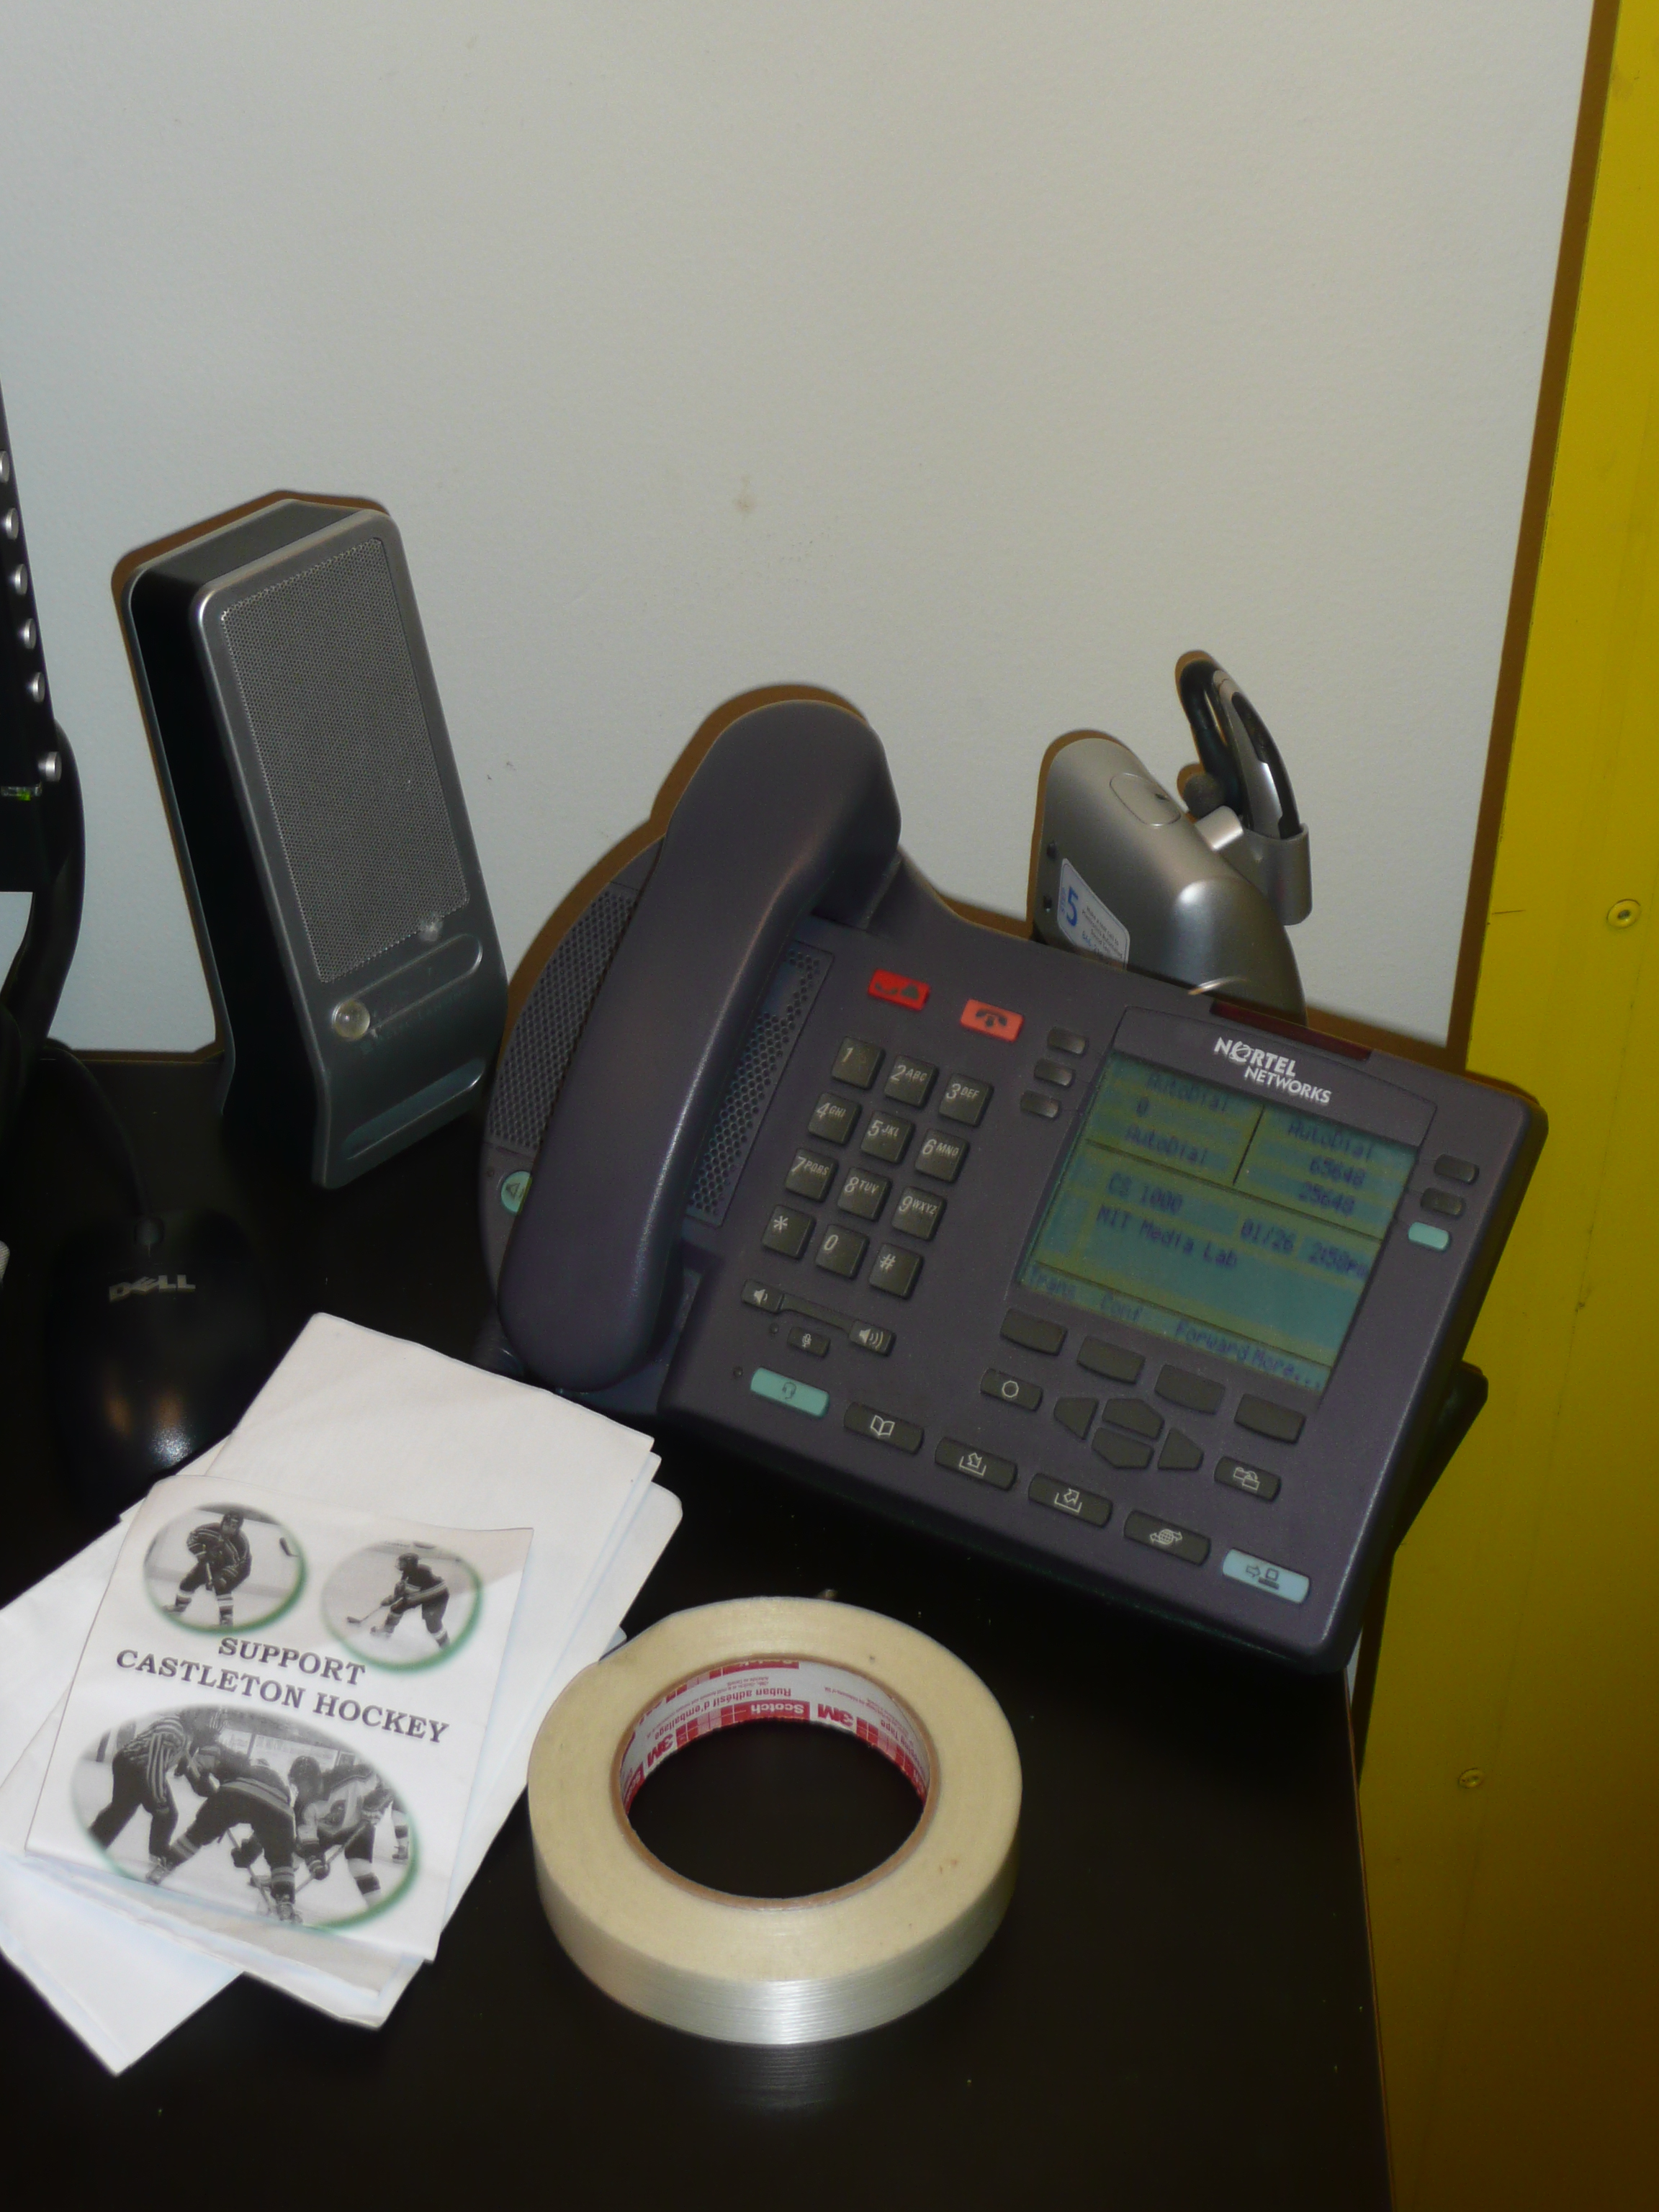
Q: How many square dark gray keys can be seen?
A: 12